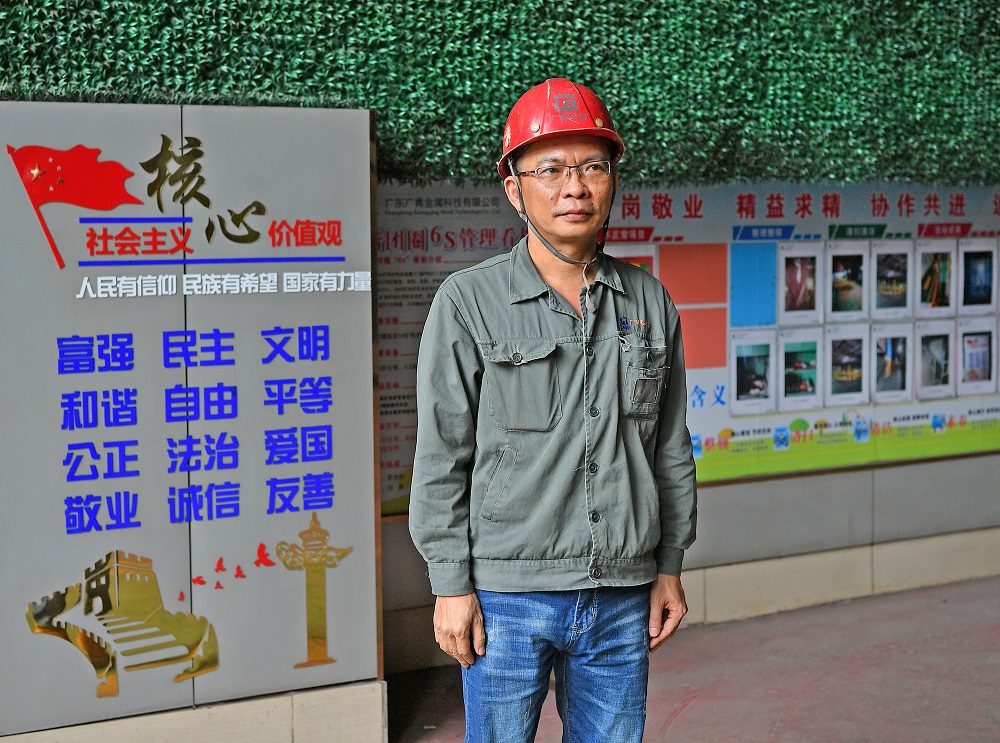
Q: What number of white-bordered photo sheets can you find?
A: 11